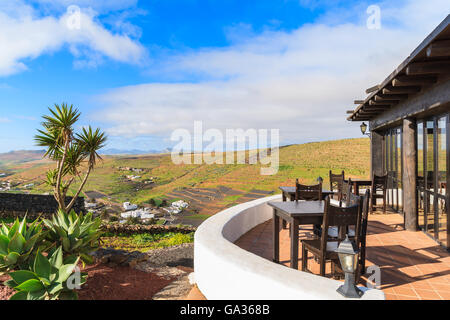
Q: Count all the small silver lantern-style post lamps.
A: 1